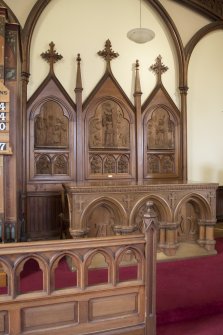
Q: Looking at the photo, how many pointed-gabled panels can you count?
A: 3